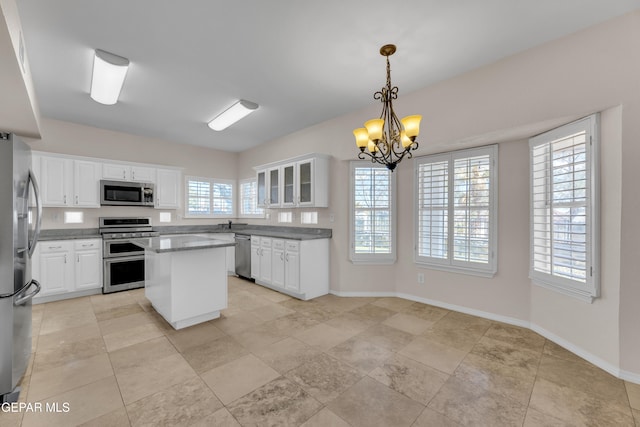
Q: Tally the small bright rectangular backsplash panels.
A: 4